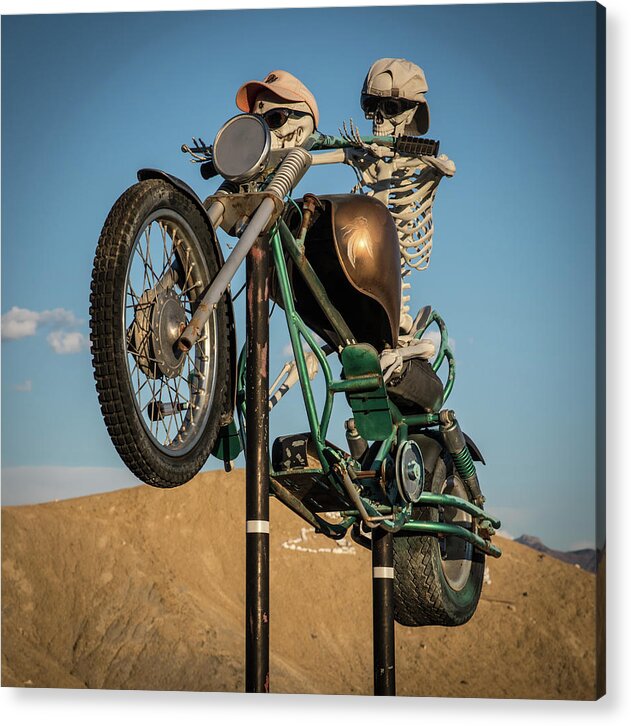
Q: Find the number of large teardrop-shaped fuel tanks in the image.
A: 1